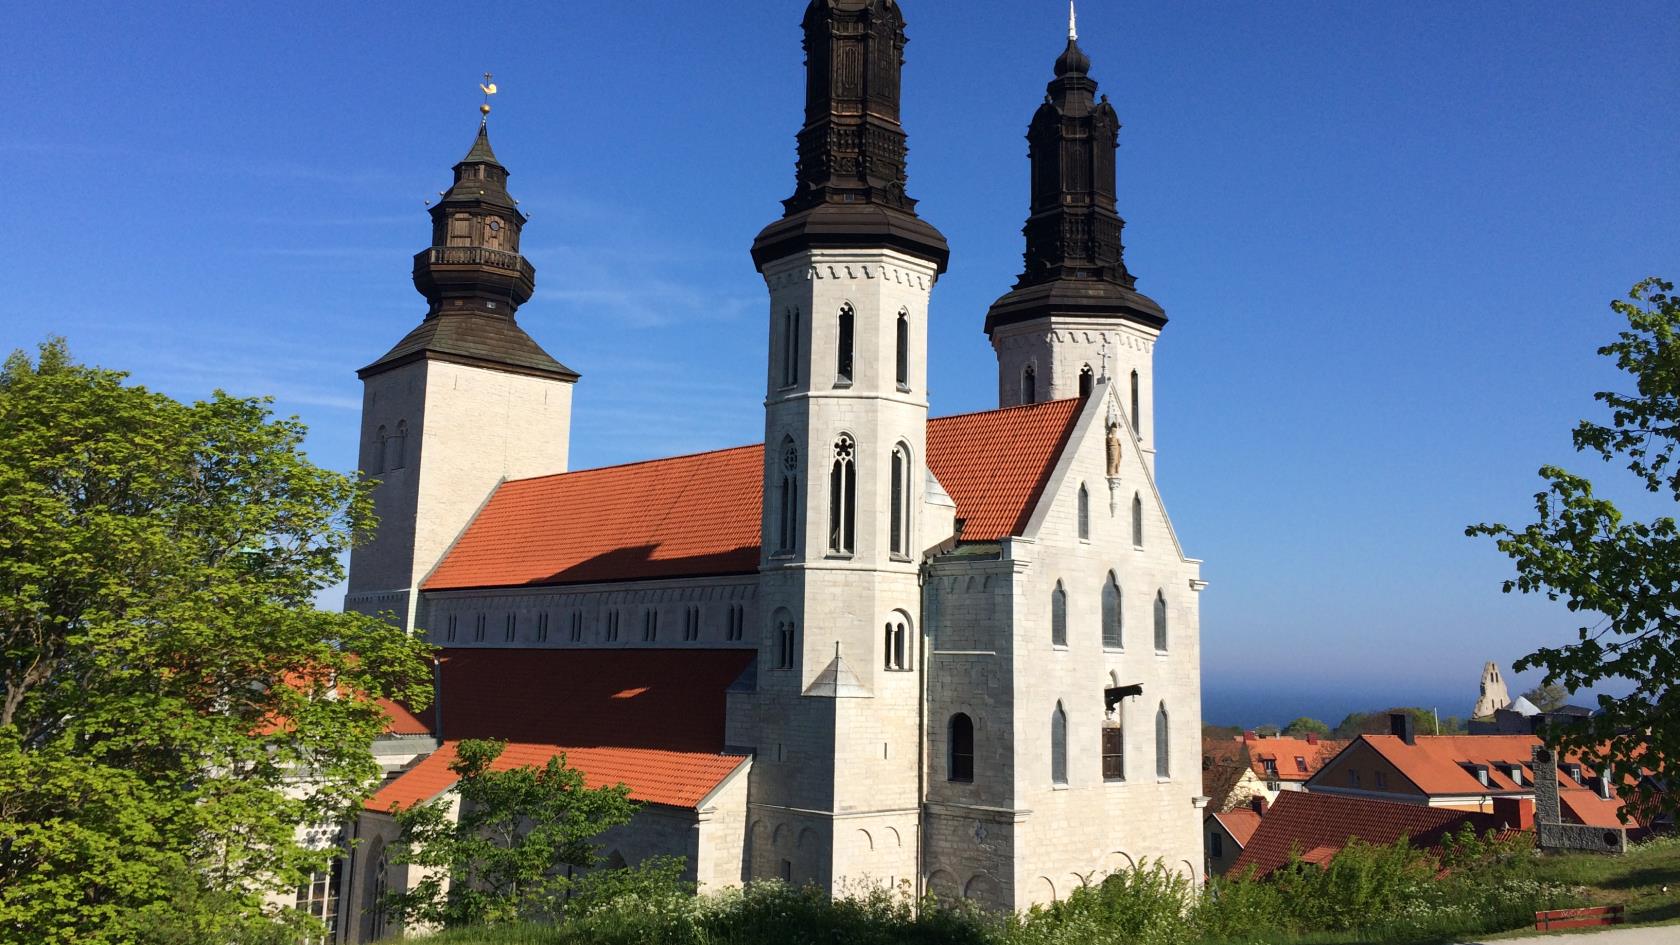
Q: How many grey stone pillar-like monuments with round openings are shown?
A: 1